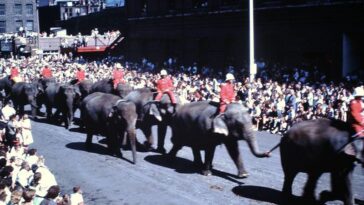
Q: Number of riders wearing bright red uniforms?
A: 7